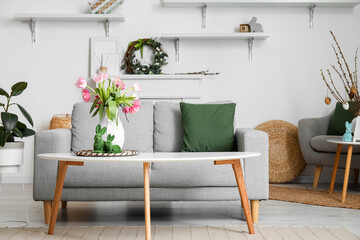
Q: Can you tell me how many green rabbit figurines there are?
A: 2